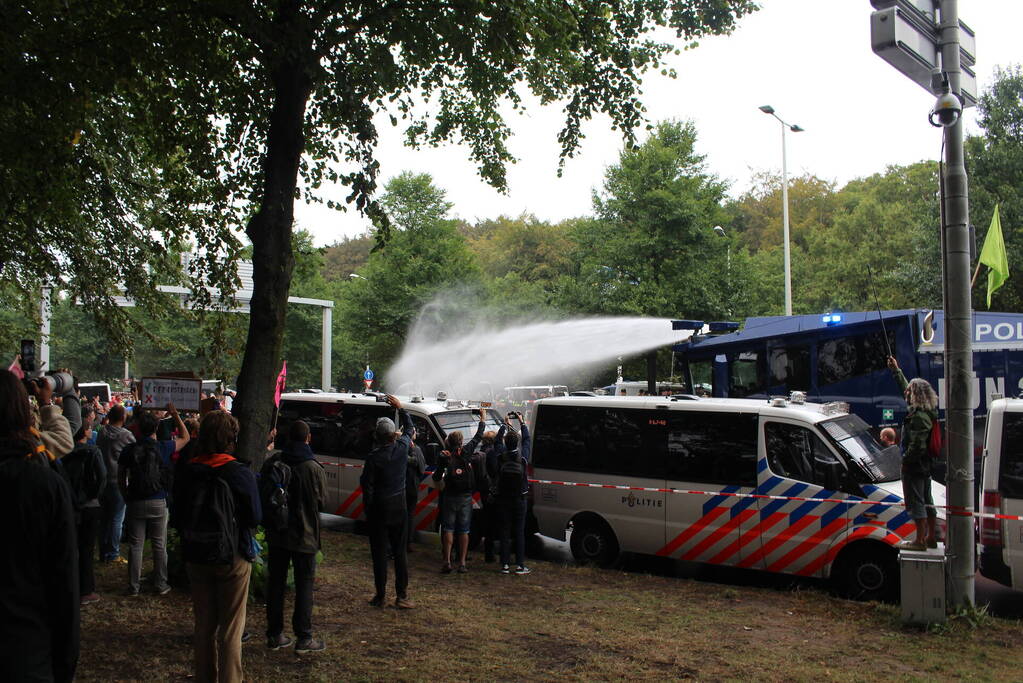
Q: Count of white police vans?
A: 3